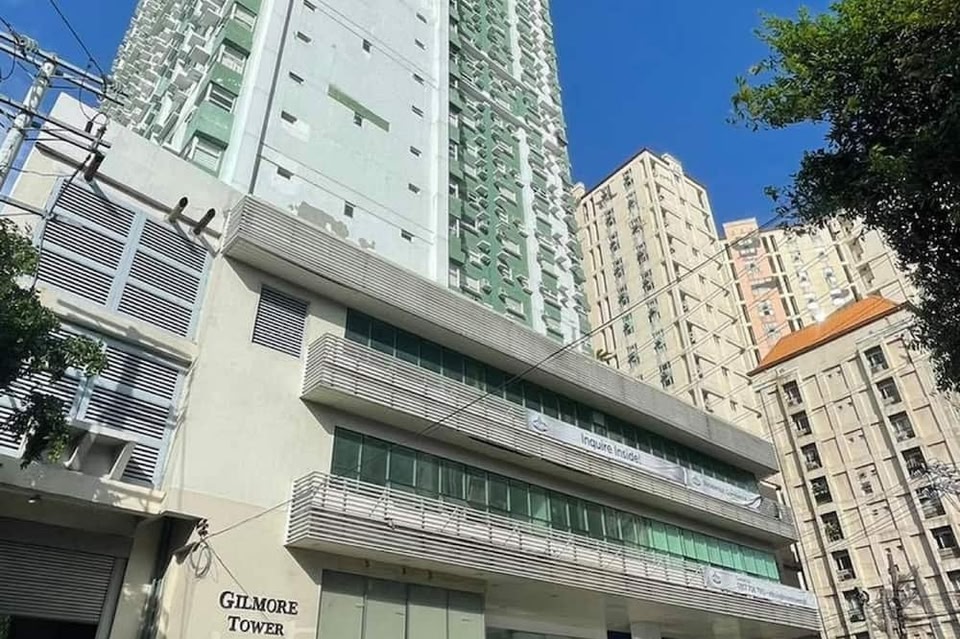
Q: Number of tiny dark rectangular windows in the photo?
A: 15